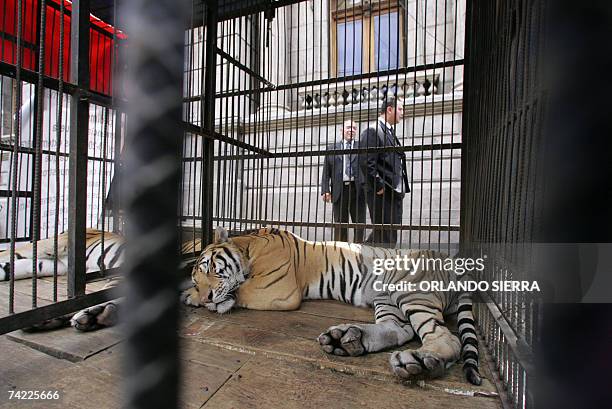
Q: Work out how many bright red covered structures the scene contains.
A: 1